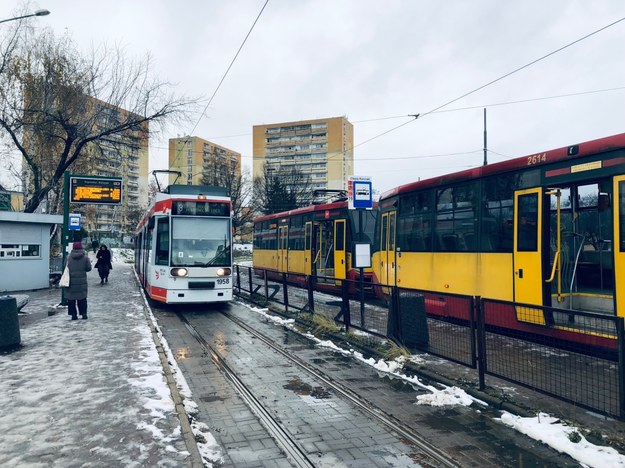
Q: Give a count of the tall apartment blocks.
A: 3